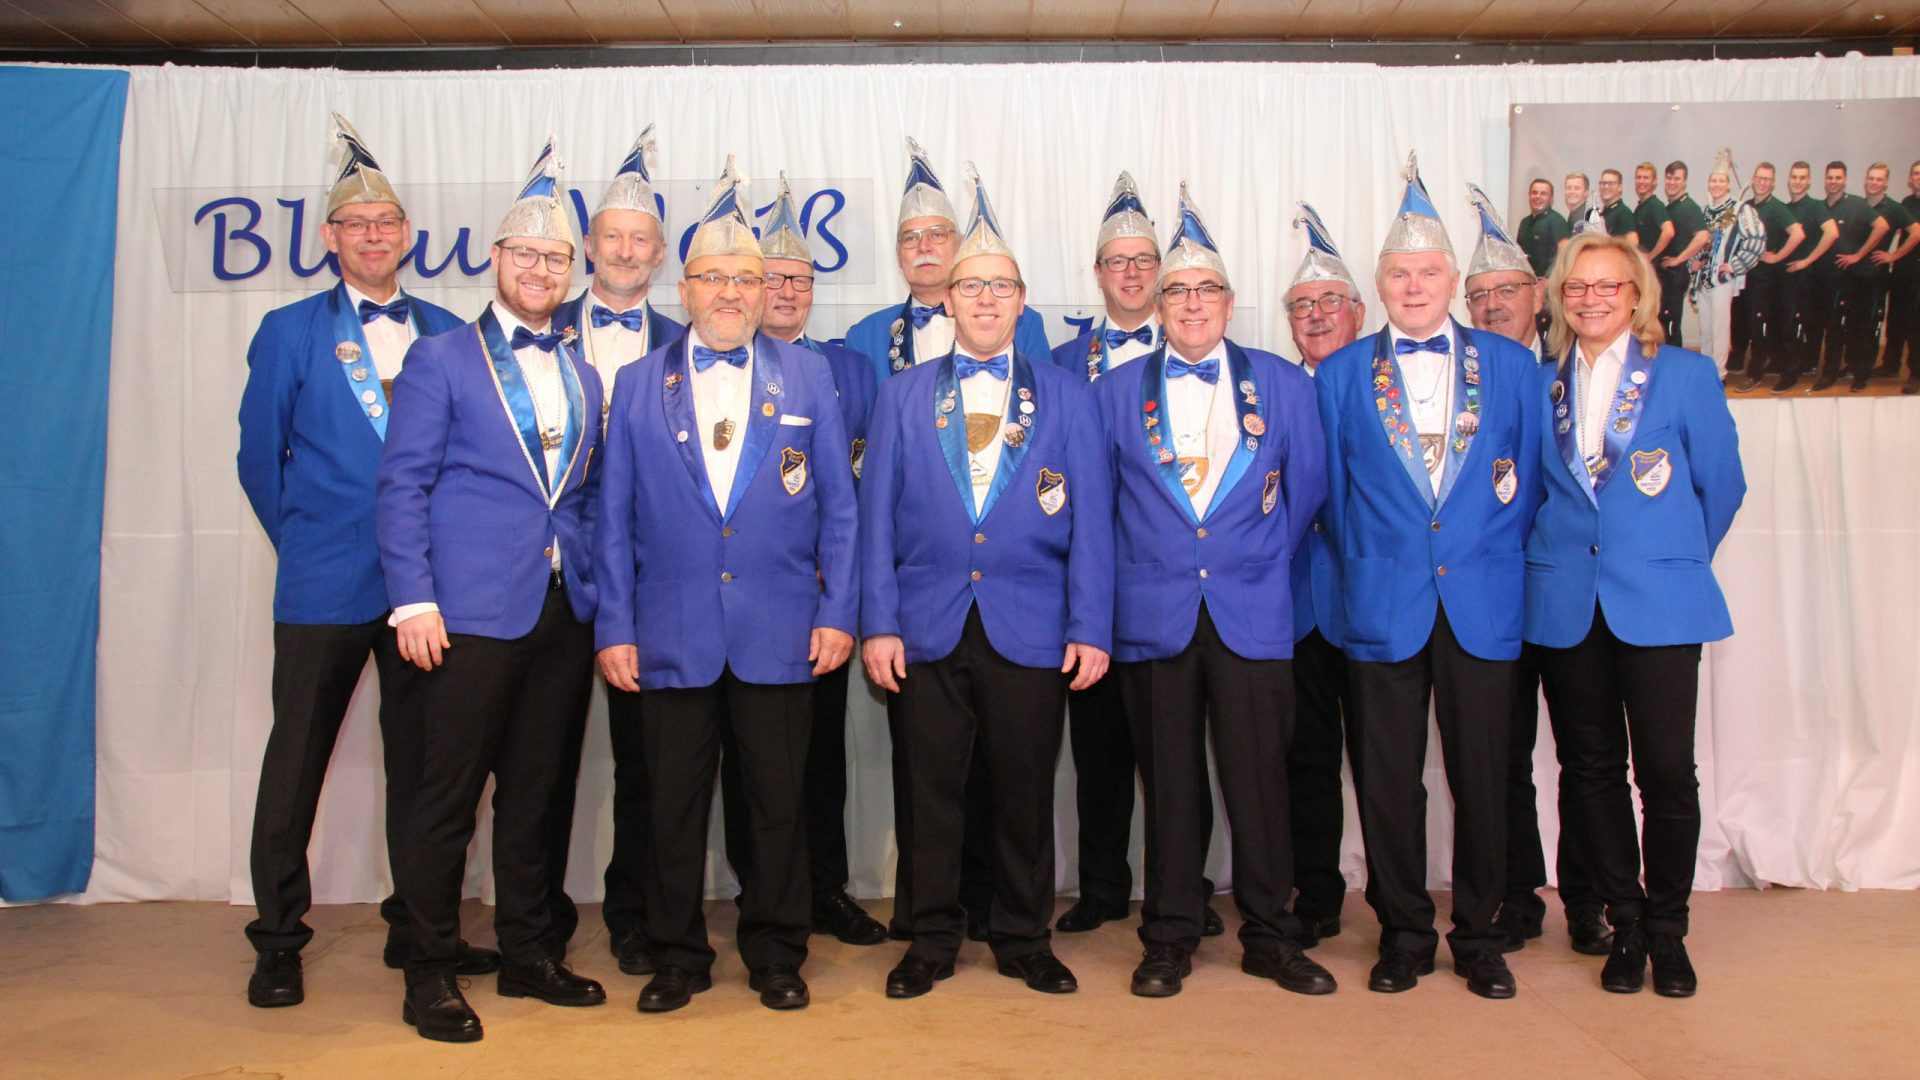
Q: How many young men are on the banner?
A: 11